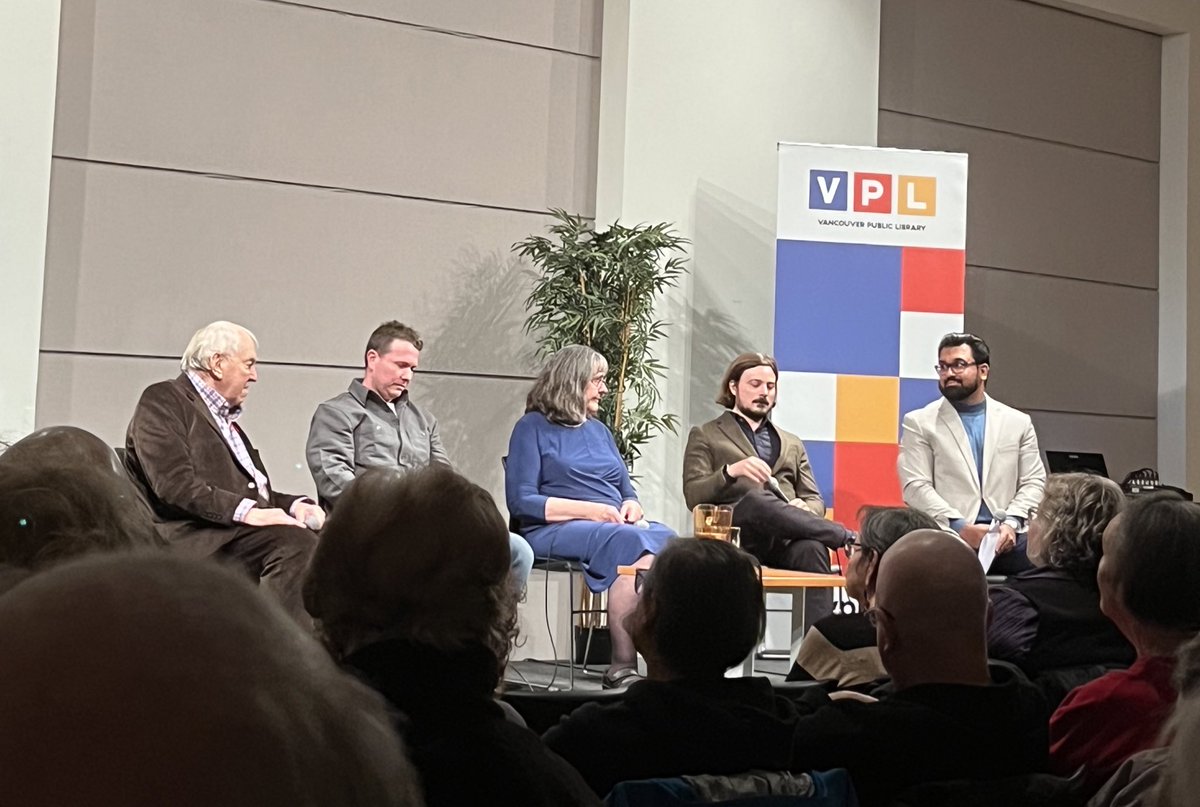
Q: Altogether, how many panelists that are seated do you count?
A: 5